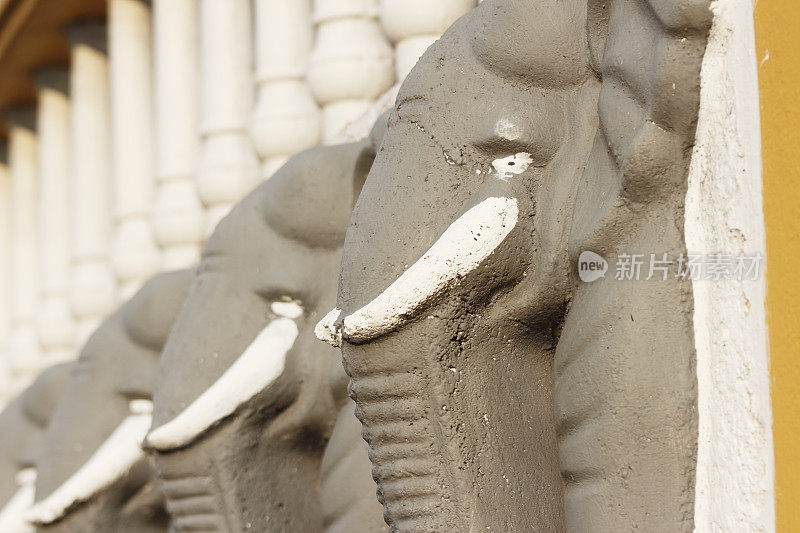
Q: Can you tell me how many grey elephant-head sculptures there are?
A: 4